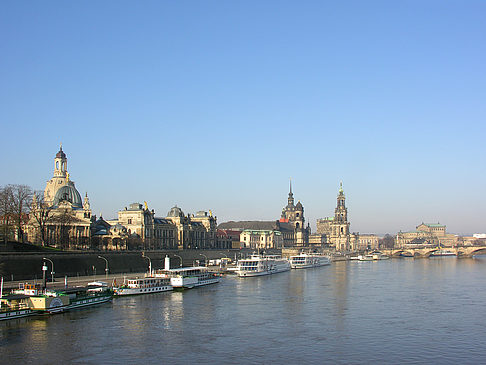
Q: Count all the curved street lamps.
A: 6